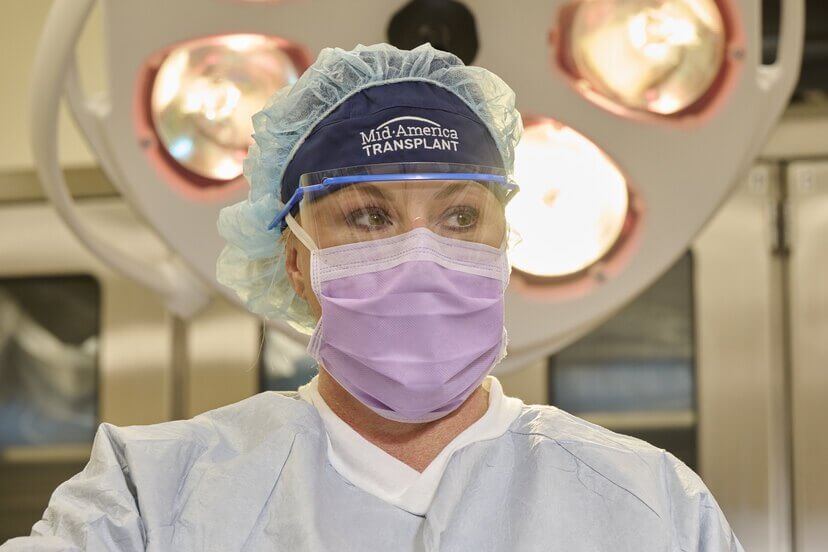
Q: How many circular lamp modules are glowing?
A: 3